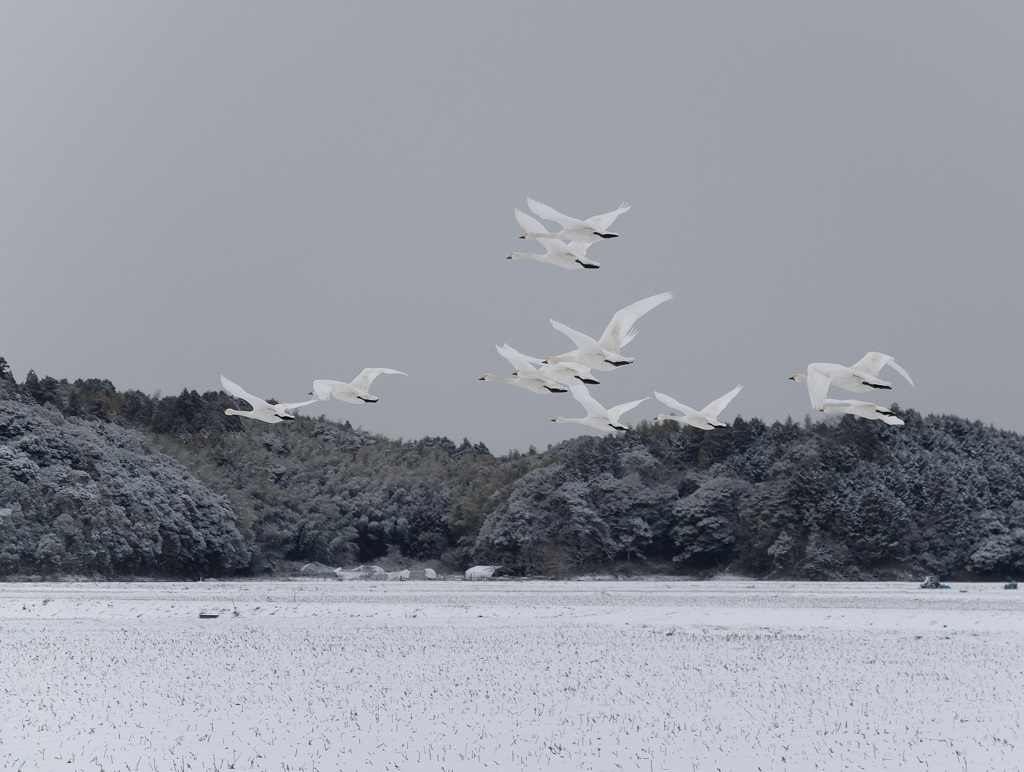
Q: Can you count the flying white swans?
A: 11